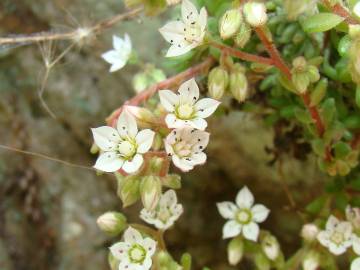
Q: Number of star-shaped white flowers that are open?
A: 9